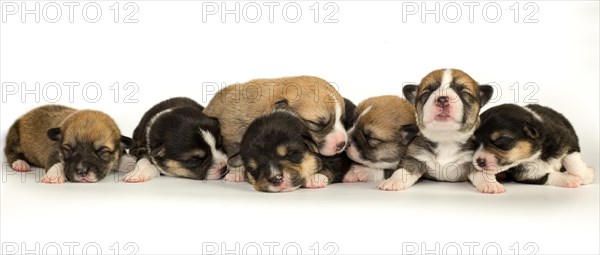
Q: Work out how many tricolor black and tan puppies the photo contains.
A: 3